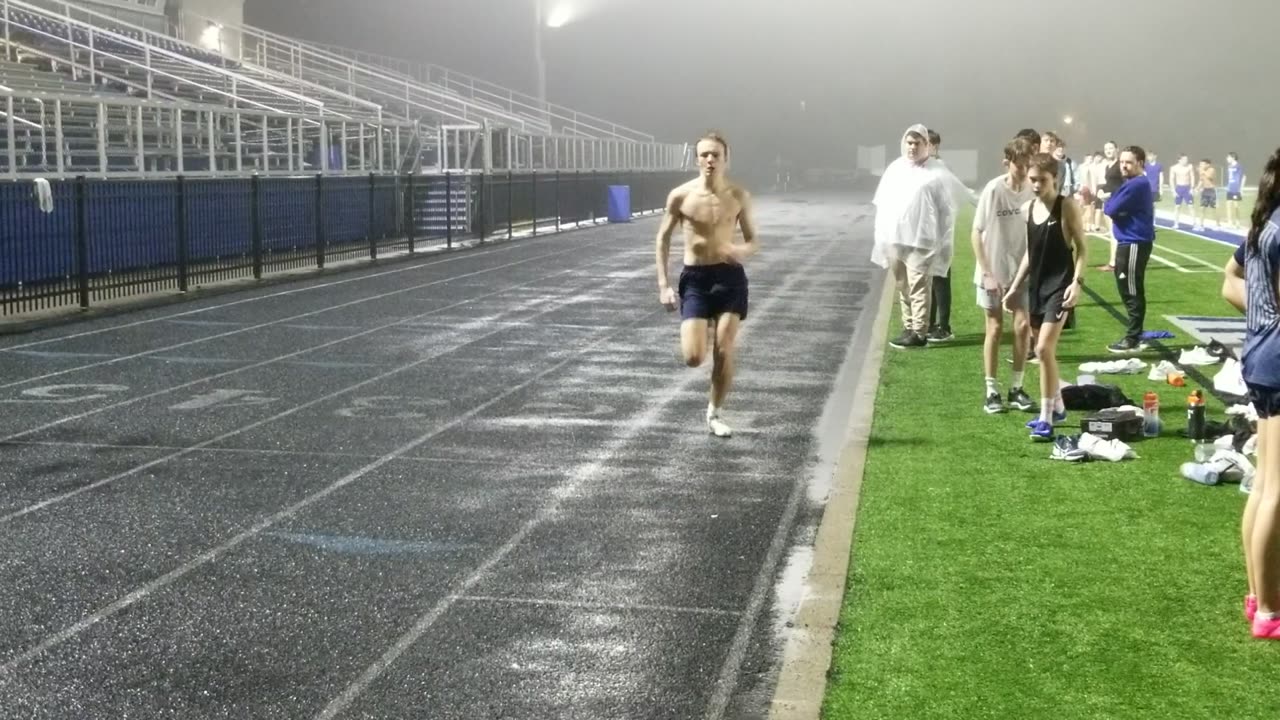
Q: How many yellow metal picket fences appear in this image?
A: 0